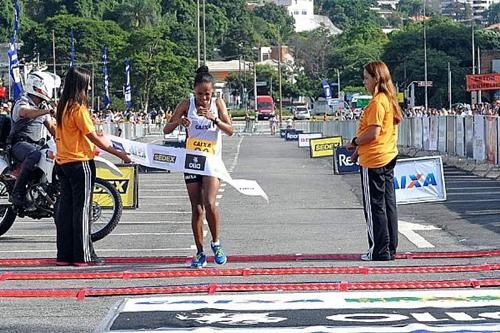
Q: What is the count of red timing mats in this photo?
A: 3